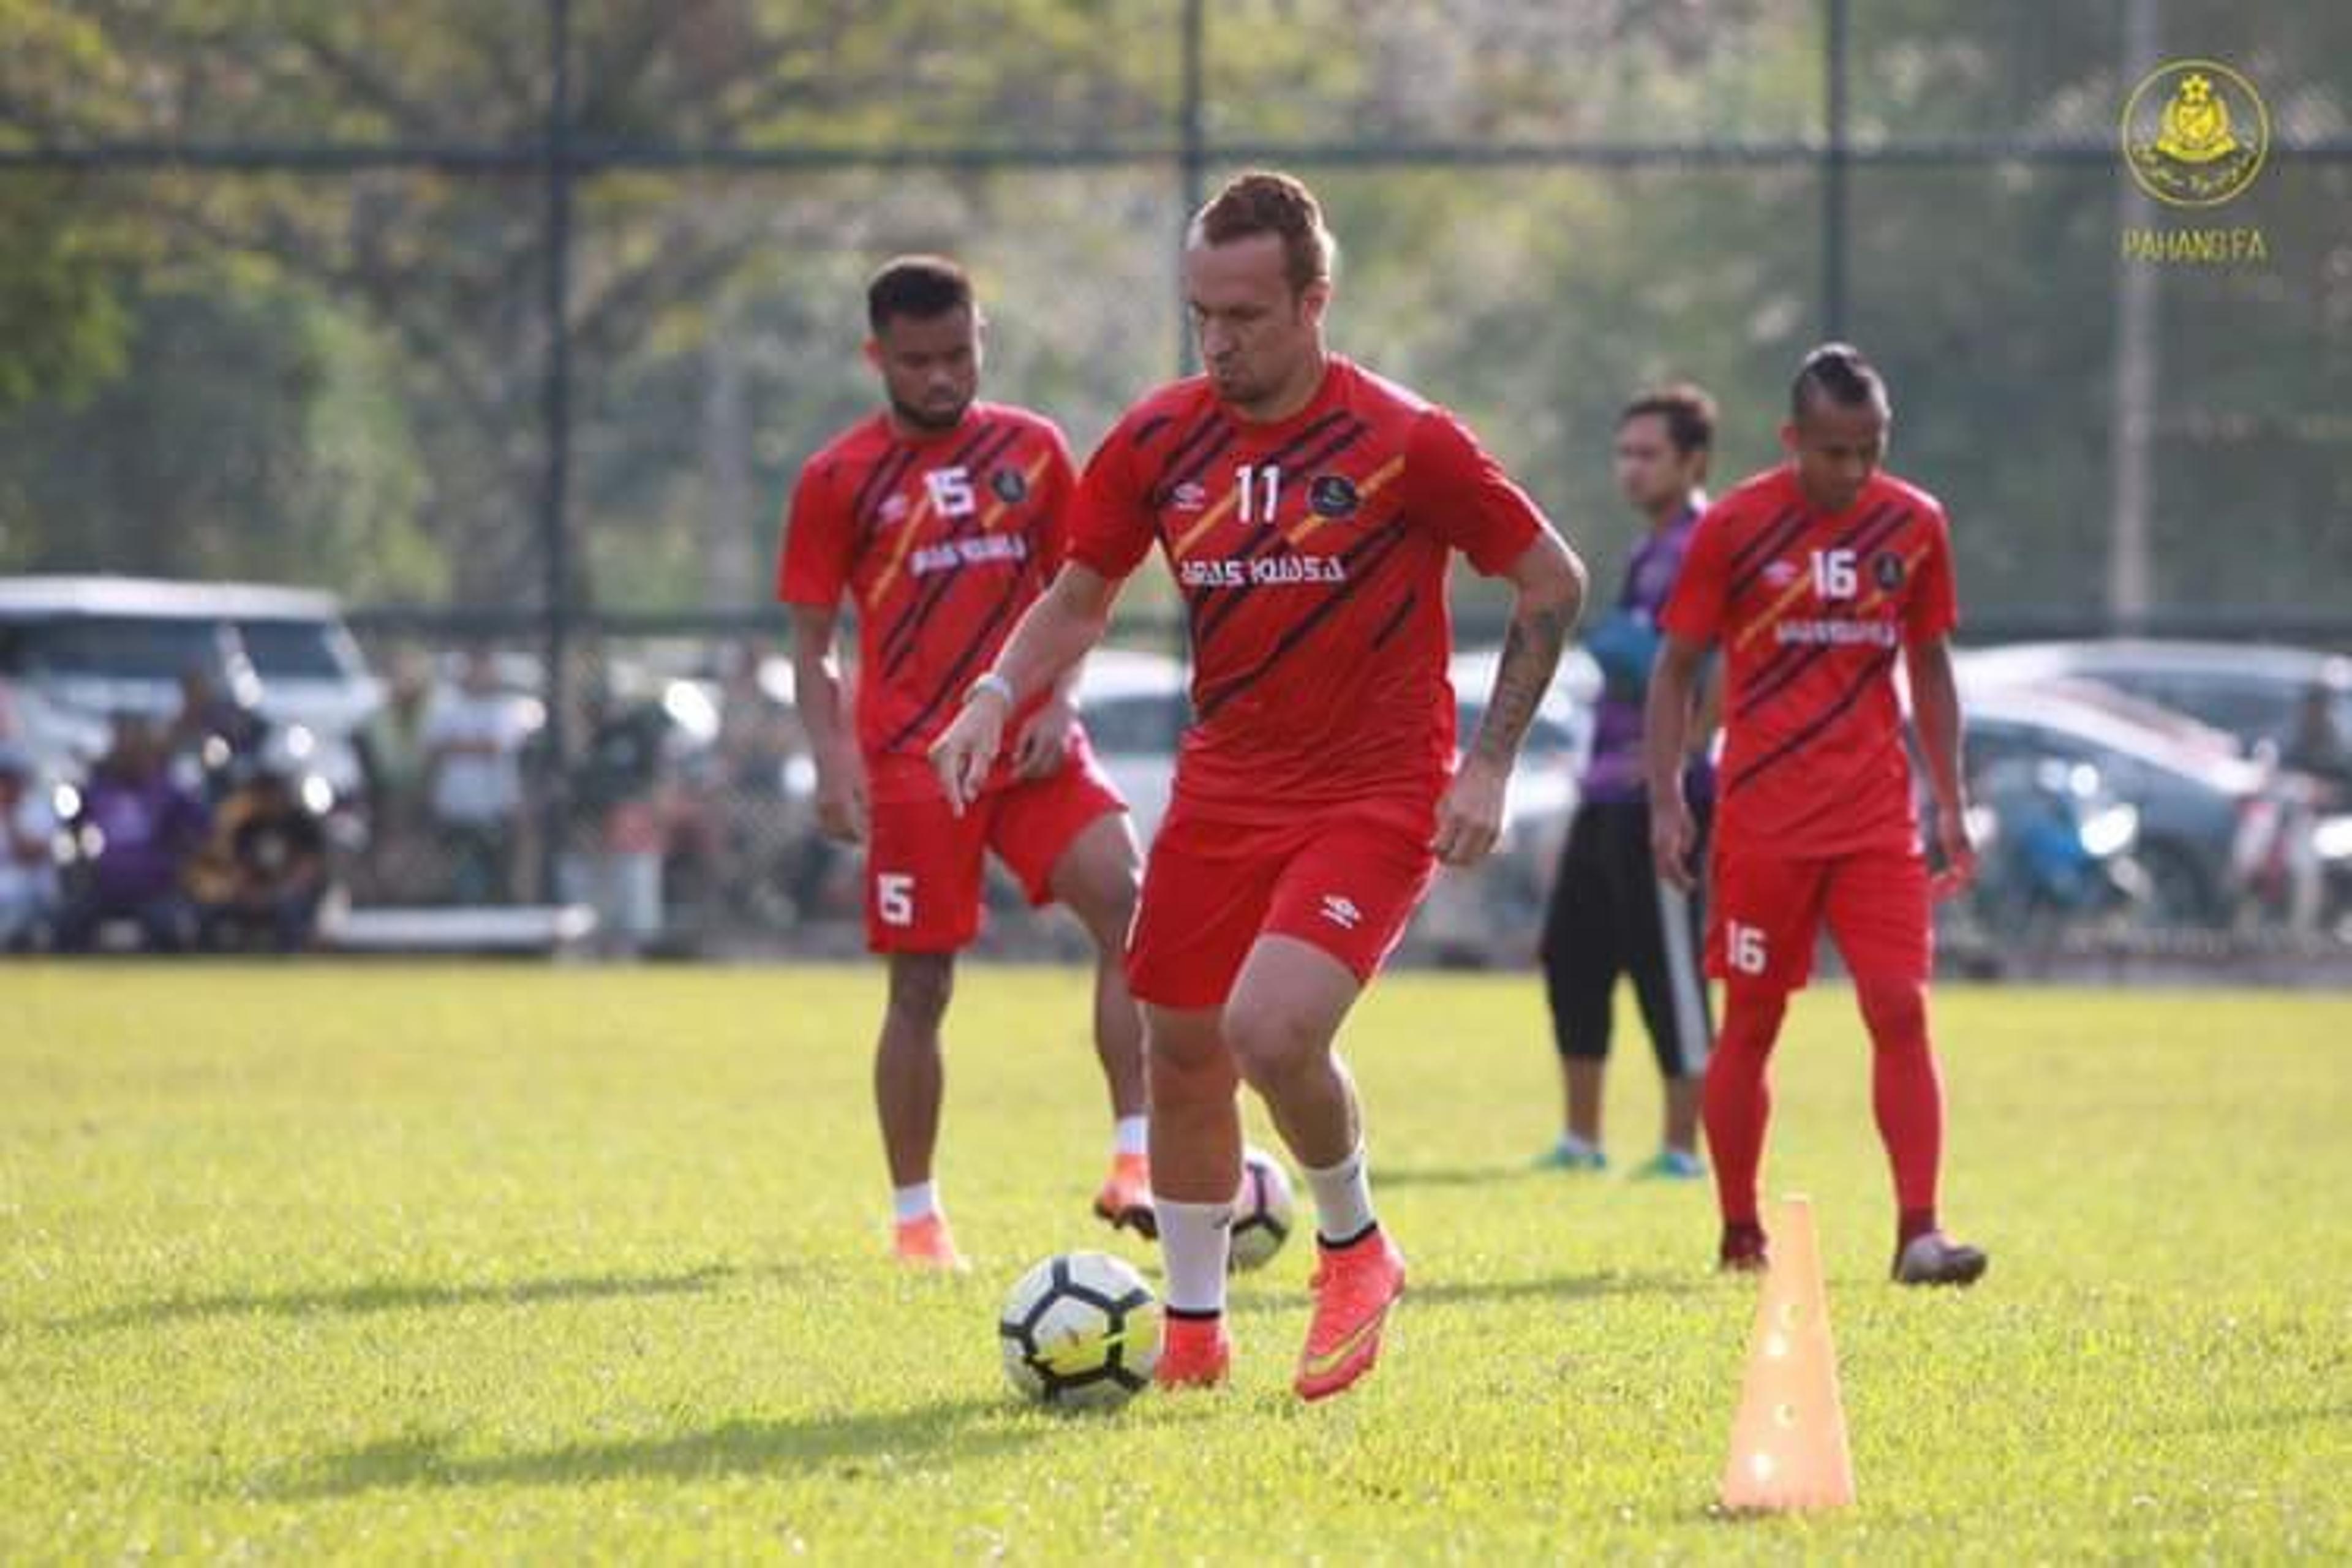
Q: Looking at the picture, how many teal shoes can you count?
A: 2